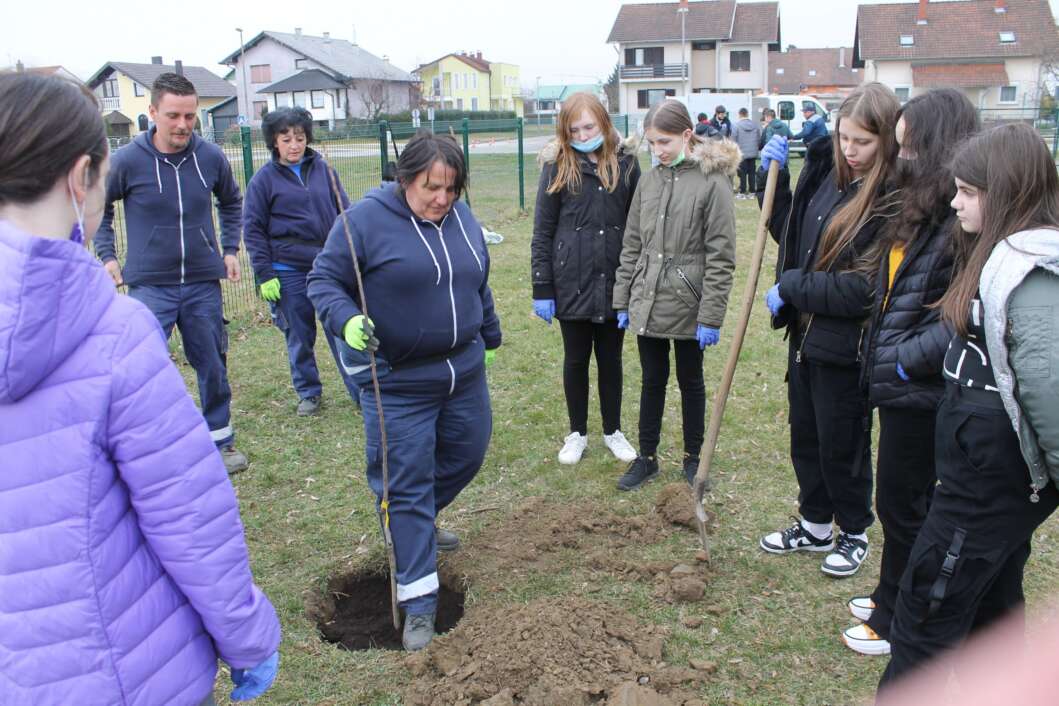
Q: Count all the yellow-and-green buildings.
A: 1